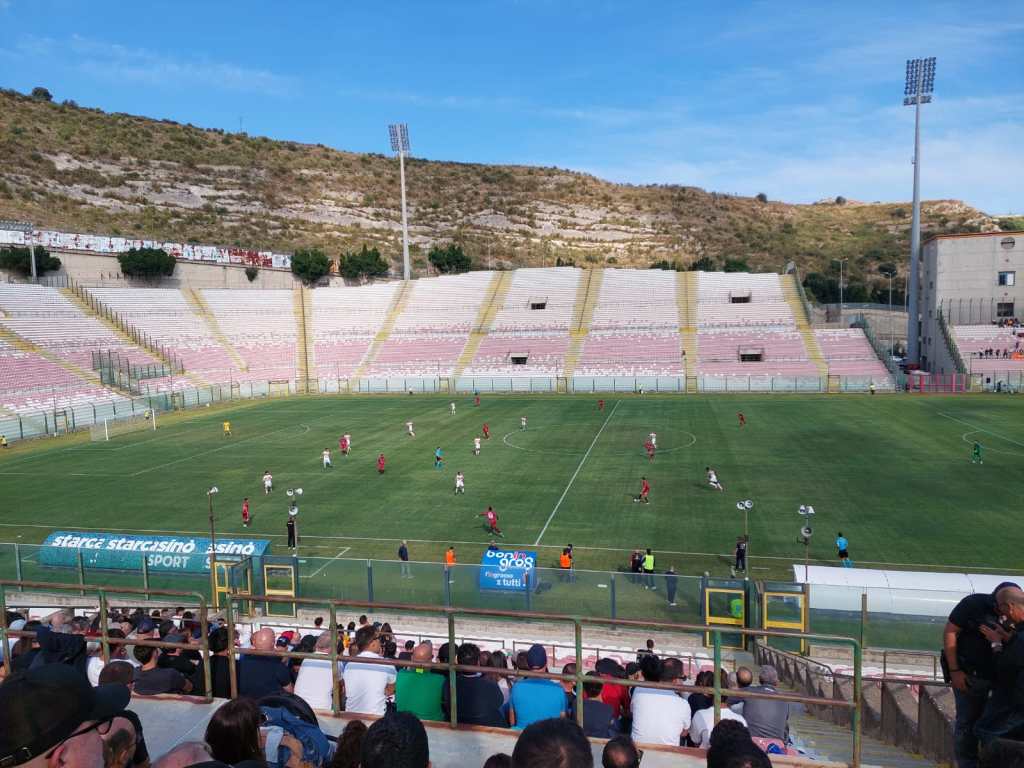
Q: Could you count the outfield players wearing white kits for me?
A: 10